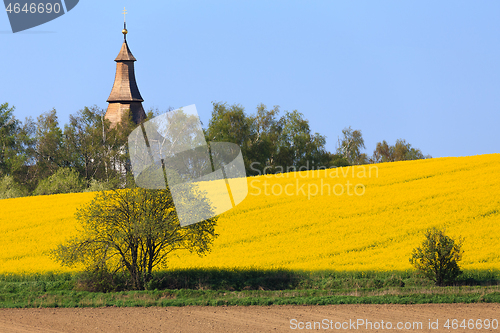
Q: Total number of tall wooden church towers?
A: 1